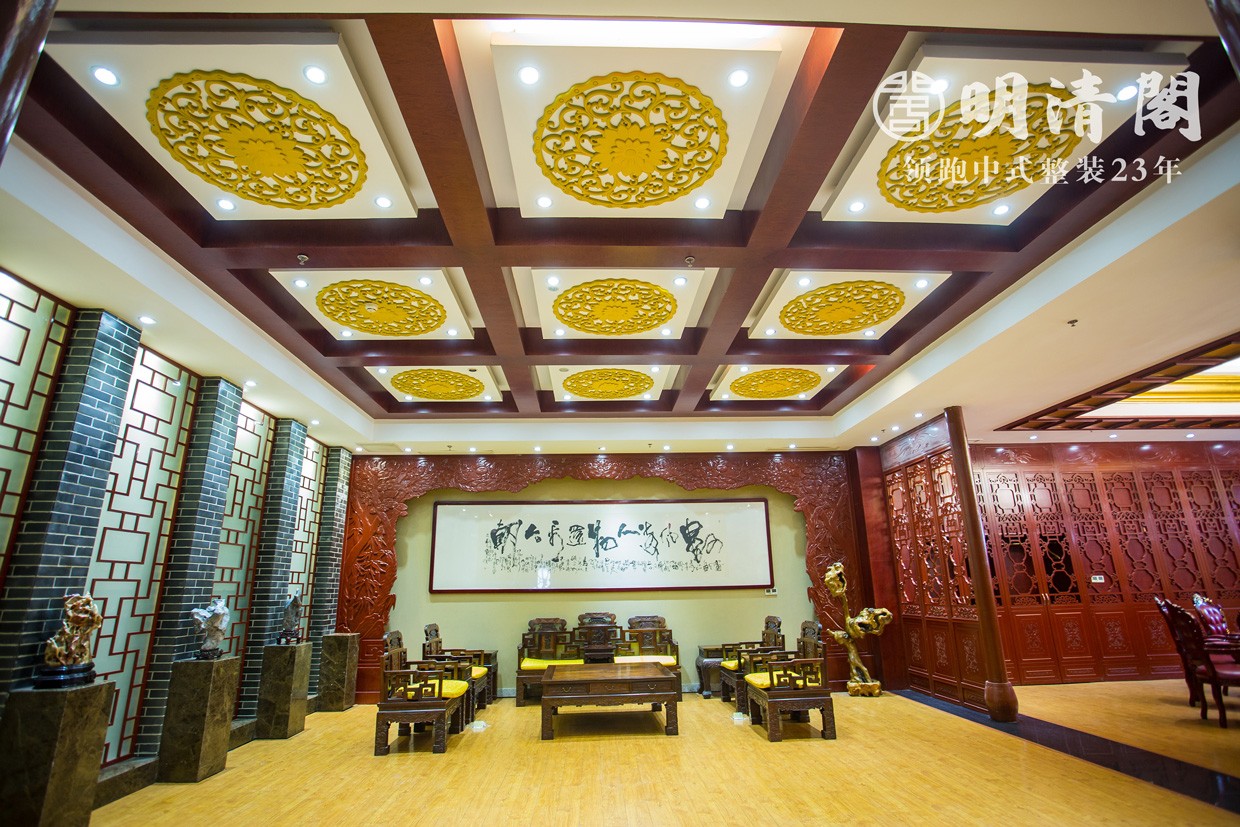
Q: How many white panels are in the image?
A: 9